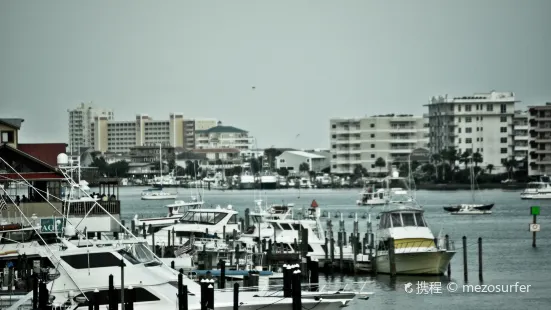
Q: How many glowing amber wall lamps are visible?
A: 0